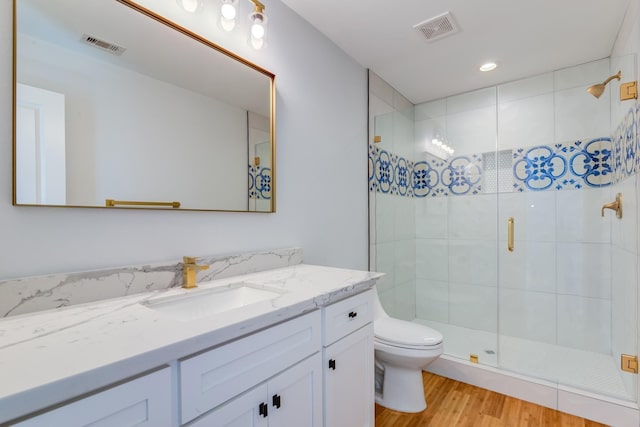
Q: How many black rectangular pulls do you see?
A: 4